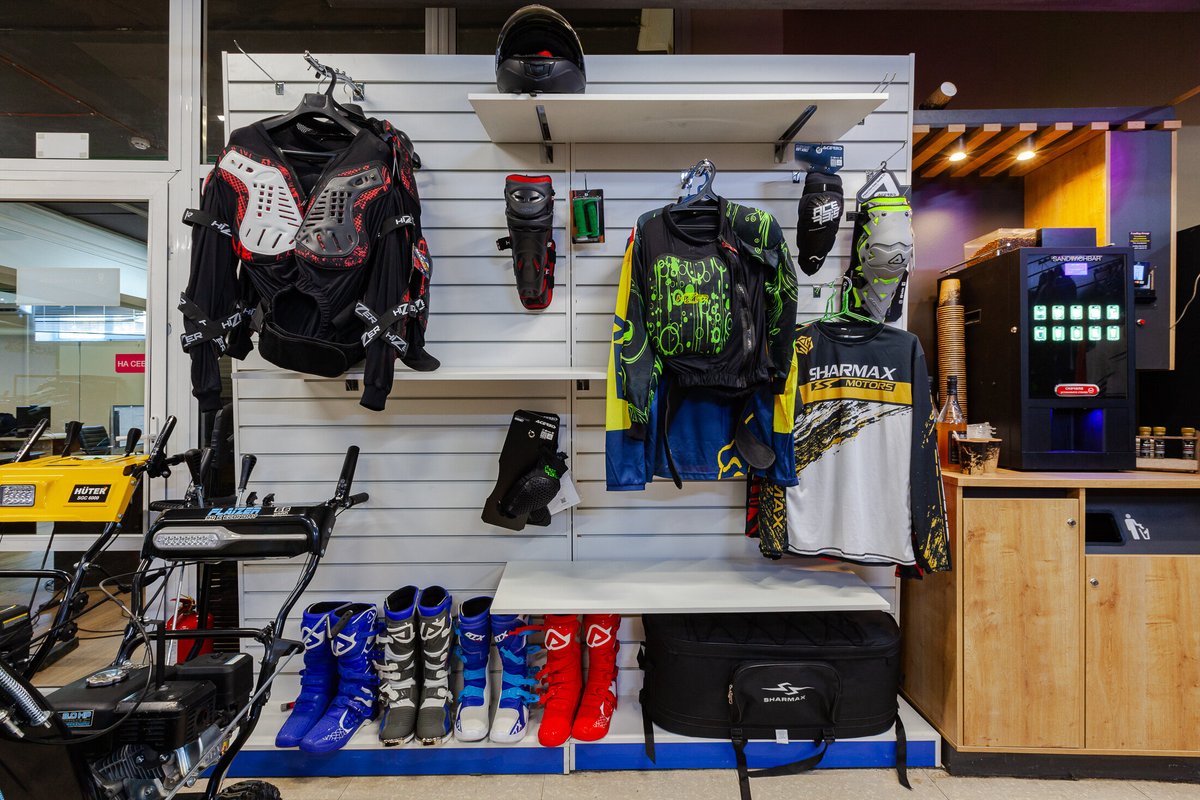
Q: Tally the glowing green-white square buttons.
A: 10